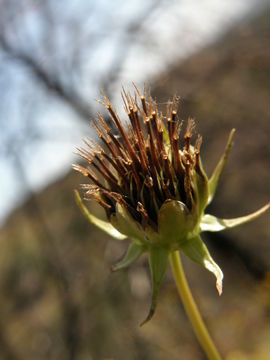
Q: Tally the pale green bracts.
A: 6